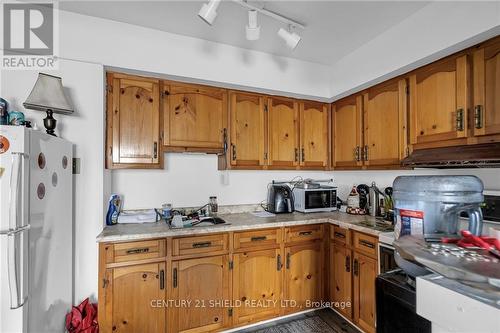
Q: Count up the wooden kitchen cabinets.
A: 15